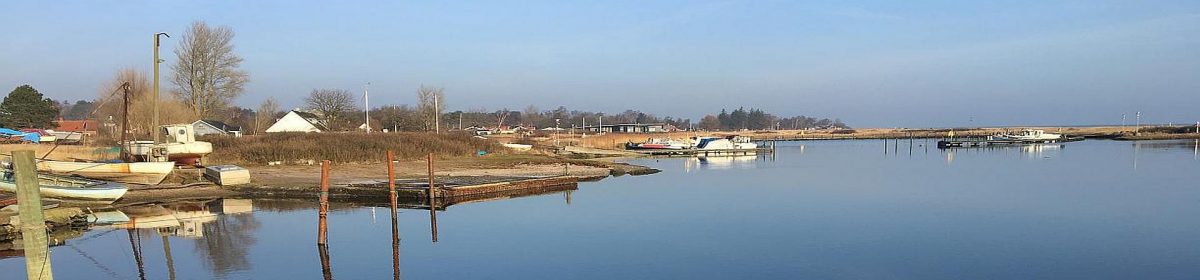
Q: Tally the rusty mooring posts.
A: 3